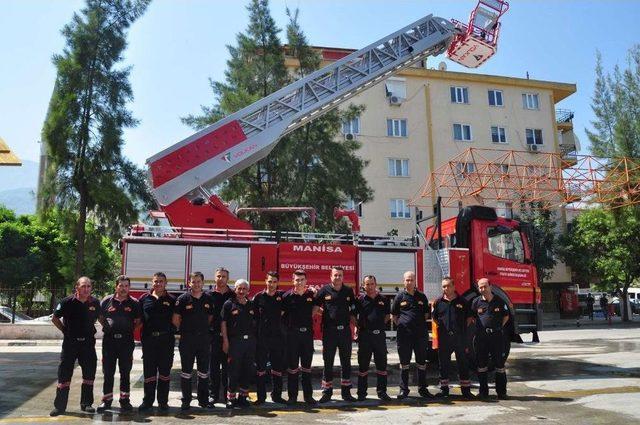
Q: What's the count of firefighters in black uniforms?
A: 13